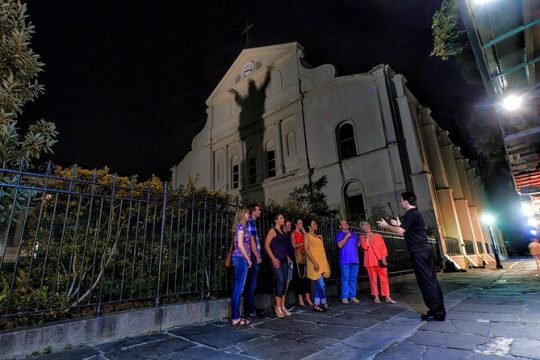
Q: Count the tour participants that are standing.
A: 8